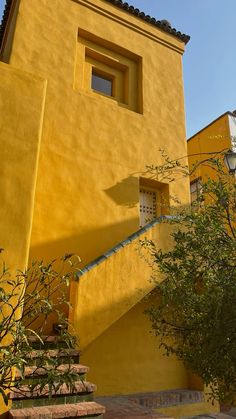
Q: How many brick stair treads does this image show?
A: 5